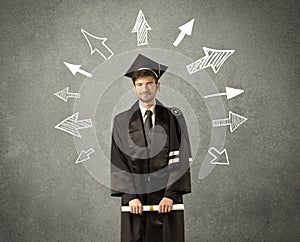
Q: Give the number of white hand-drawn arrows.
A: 11